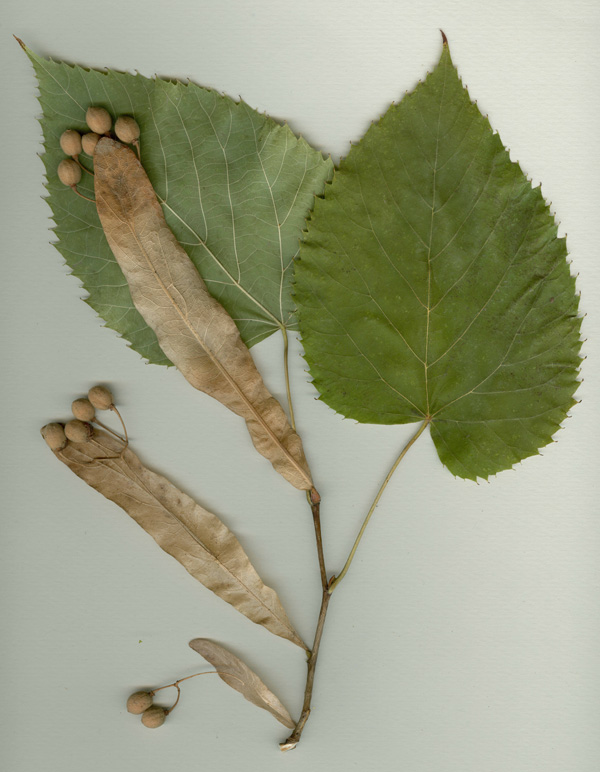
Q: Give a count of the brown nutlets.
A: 11